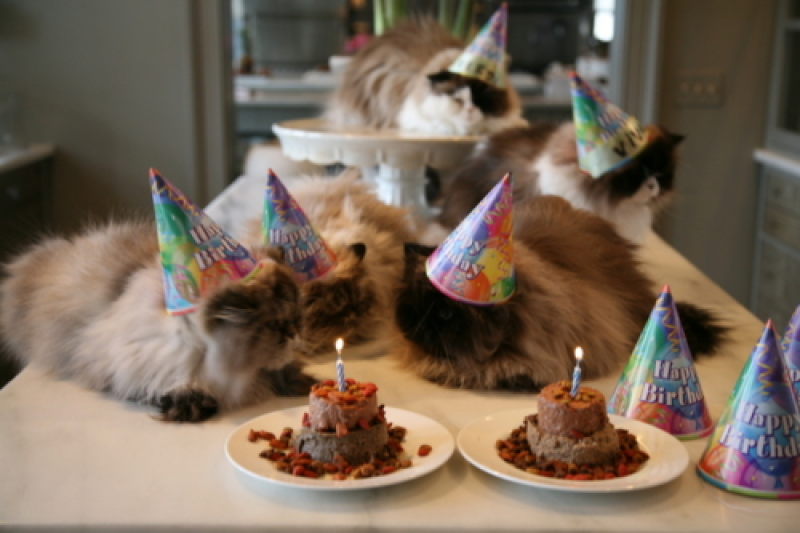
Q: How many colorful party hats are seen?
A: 8